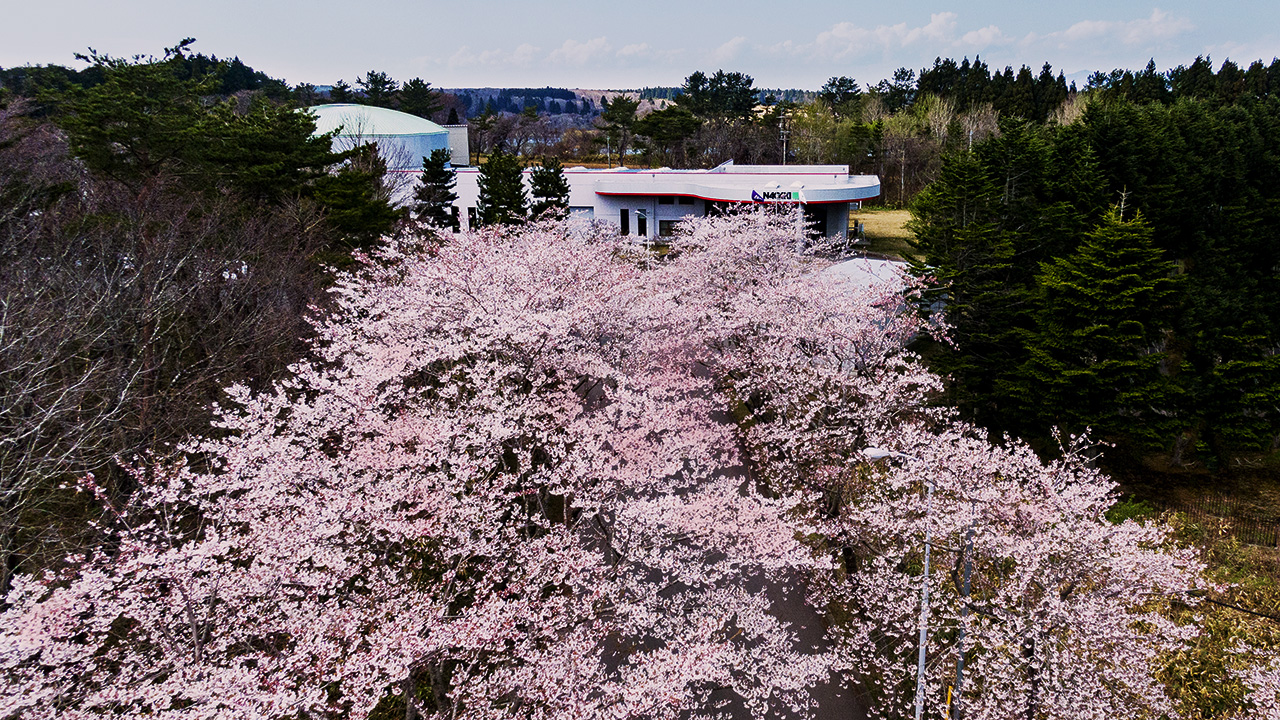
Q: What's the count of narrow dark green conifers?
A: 3